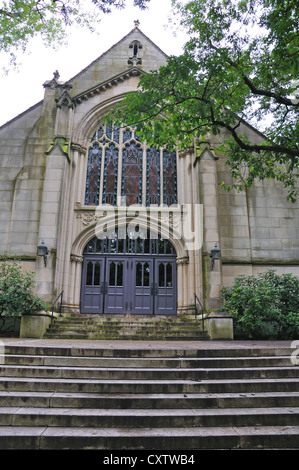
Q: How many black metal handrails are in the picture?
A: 2